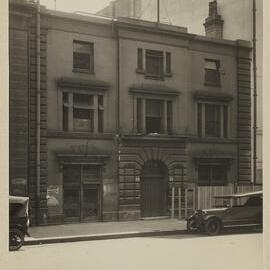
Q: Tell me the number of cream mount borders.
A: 2